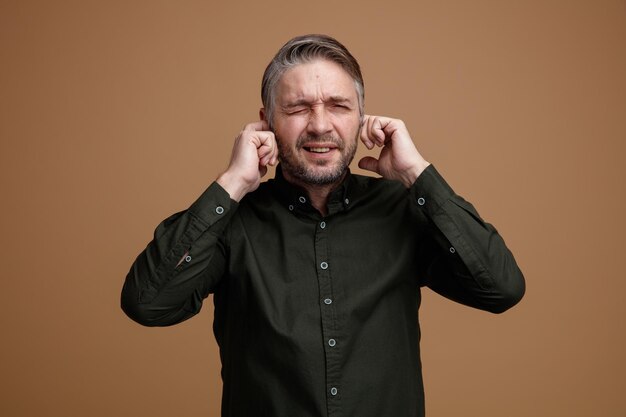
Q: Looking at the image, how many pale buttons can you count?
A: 12